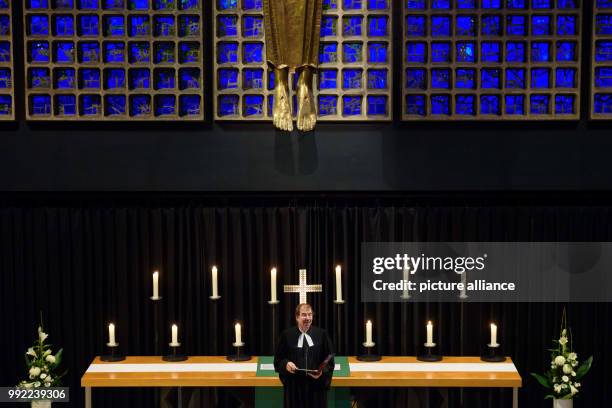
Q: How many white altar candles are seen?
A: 12